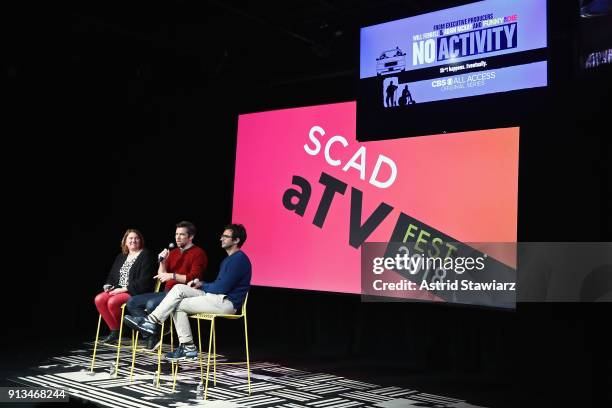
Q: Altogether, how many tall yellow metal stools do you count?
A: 3